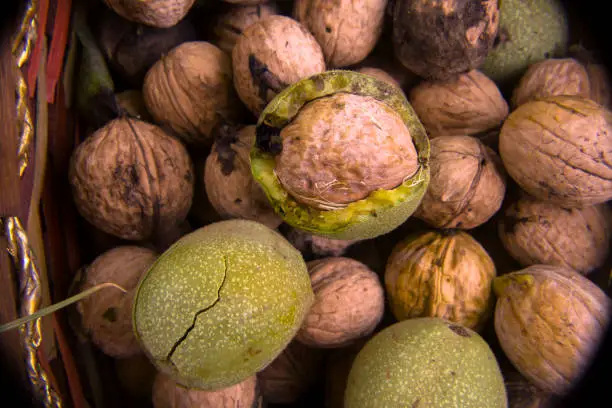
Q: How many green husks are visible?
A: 4